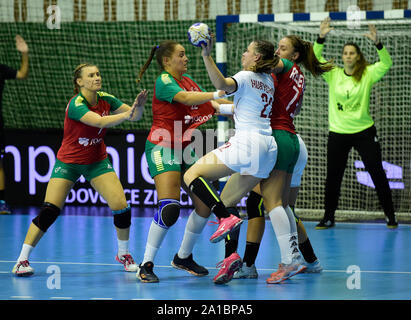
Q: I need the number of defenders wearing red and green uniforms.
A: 3